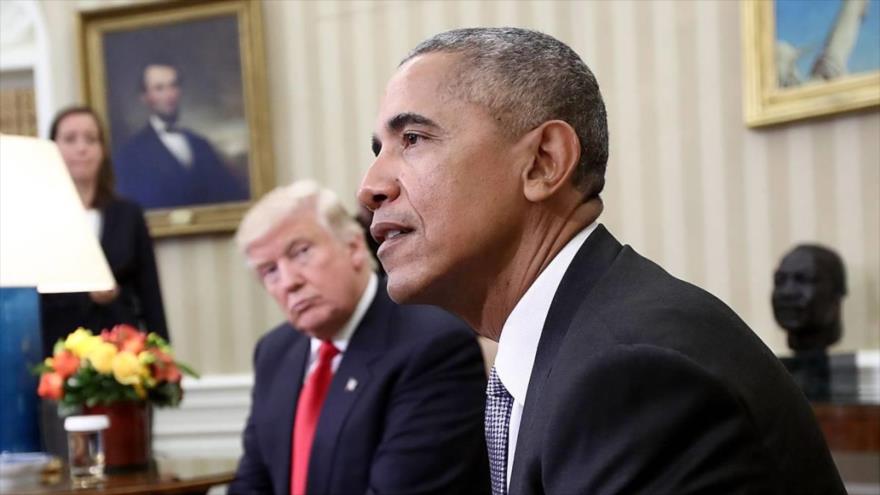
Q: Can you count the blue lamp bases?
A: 1